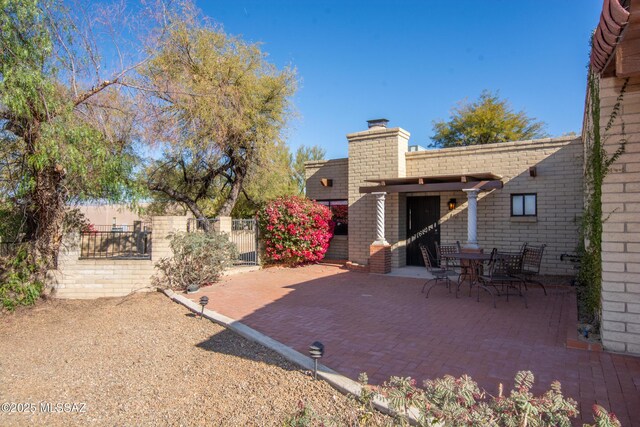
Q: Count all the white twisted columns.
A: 2